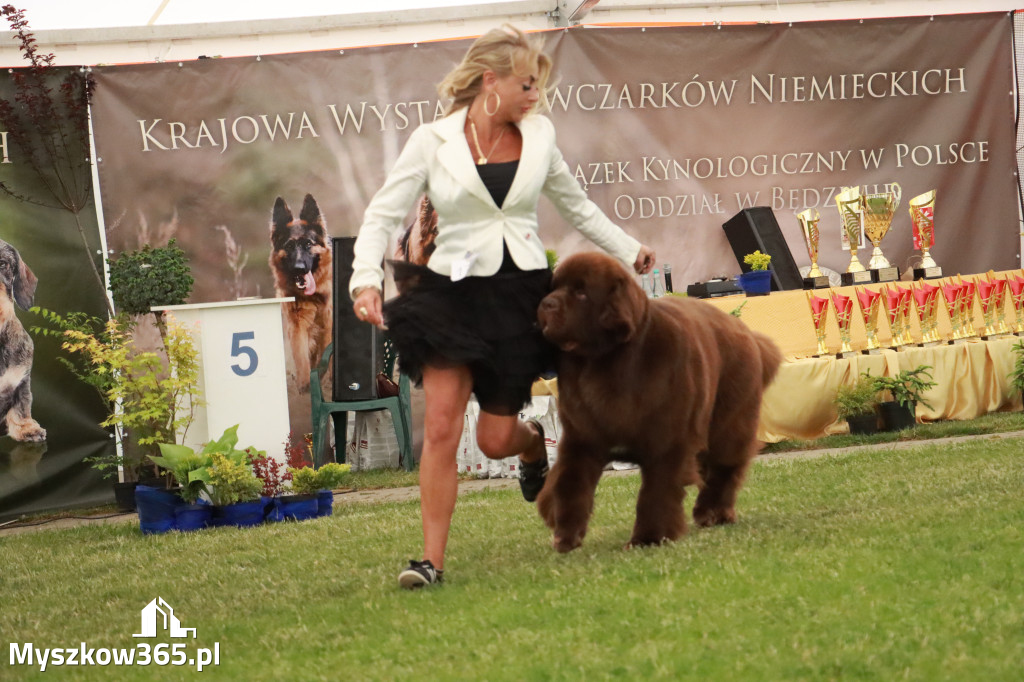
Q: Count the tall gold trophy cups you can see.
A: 4